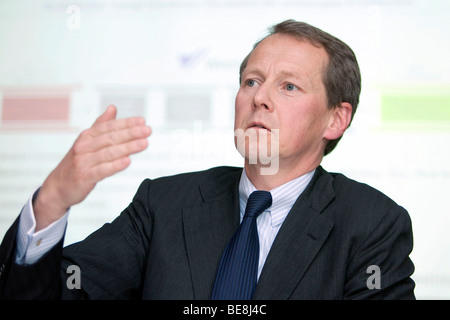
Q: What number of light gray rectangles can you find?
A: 2